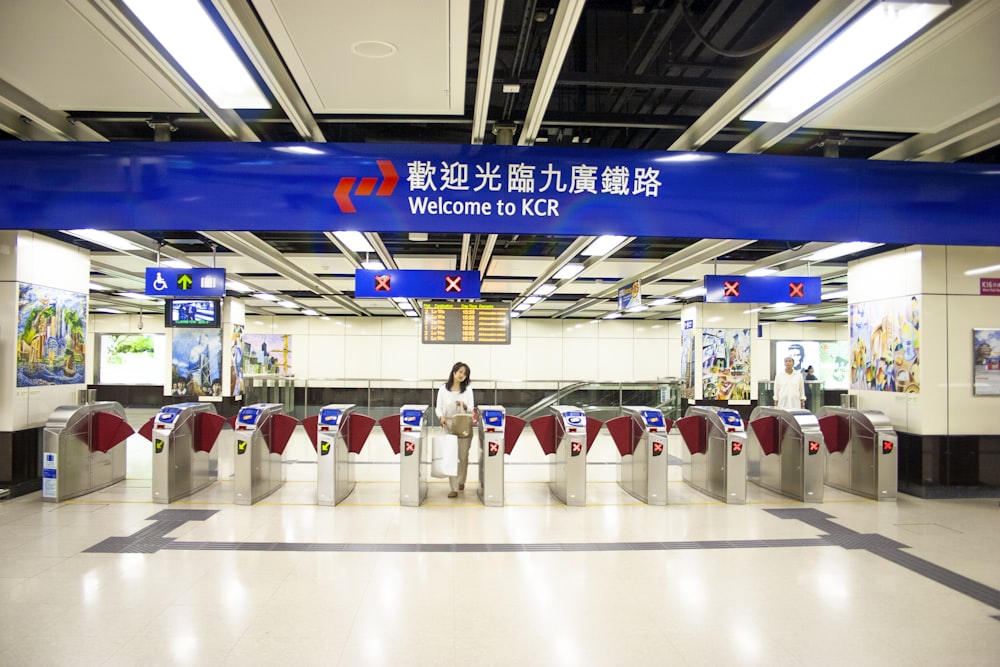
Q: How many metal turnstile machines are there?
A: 11